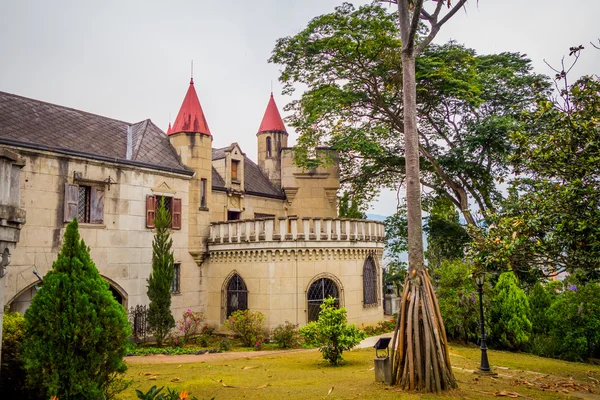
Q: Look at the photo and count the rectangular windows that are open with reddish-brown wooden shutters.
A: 1